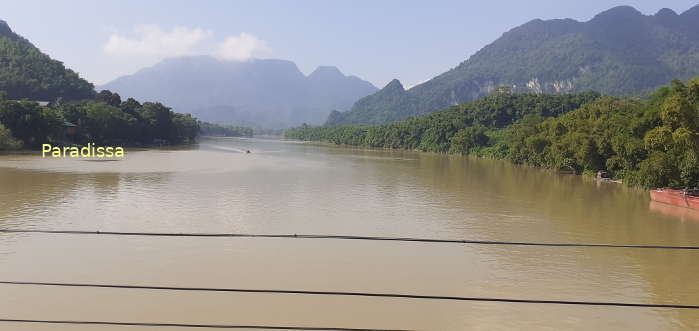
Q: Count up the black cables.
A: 3